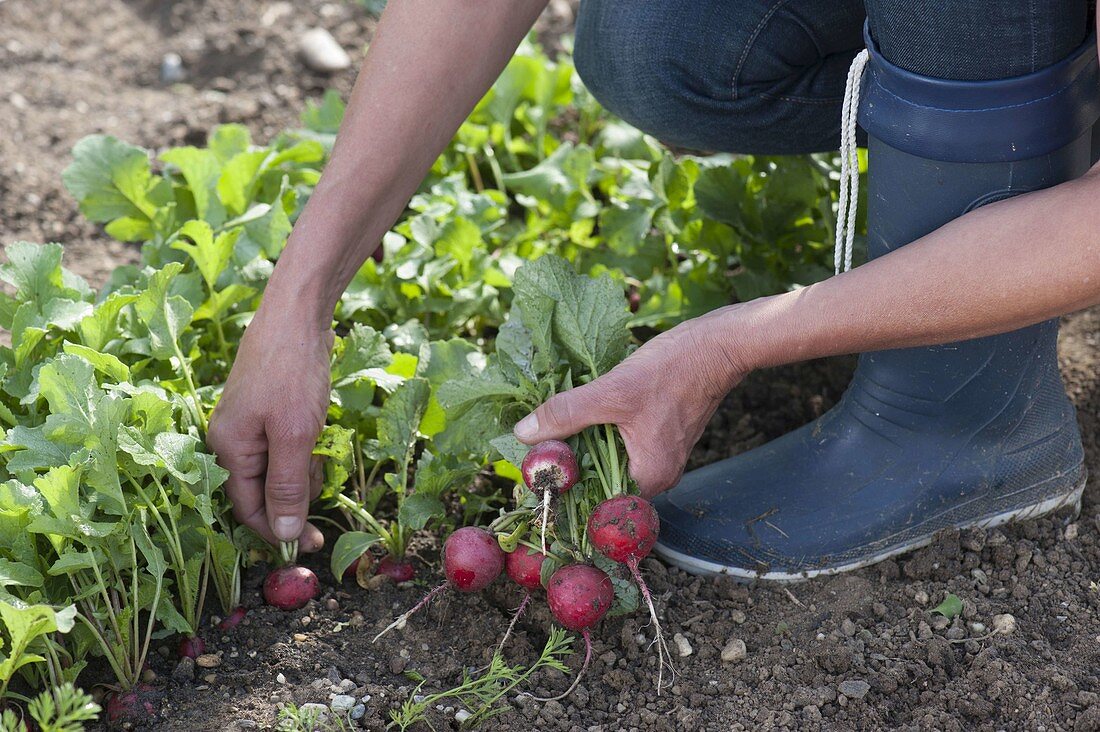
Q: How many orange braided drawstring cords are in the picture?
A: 0